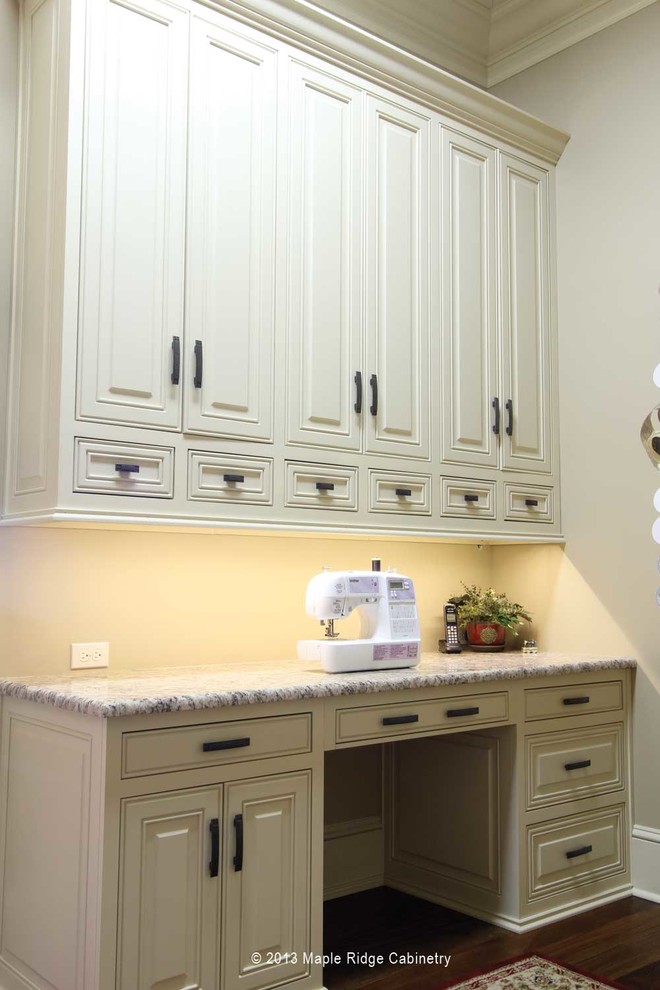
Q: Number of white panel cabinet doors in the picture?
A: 8